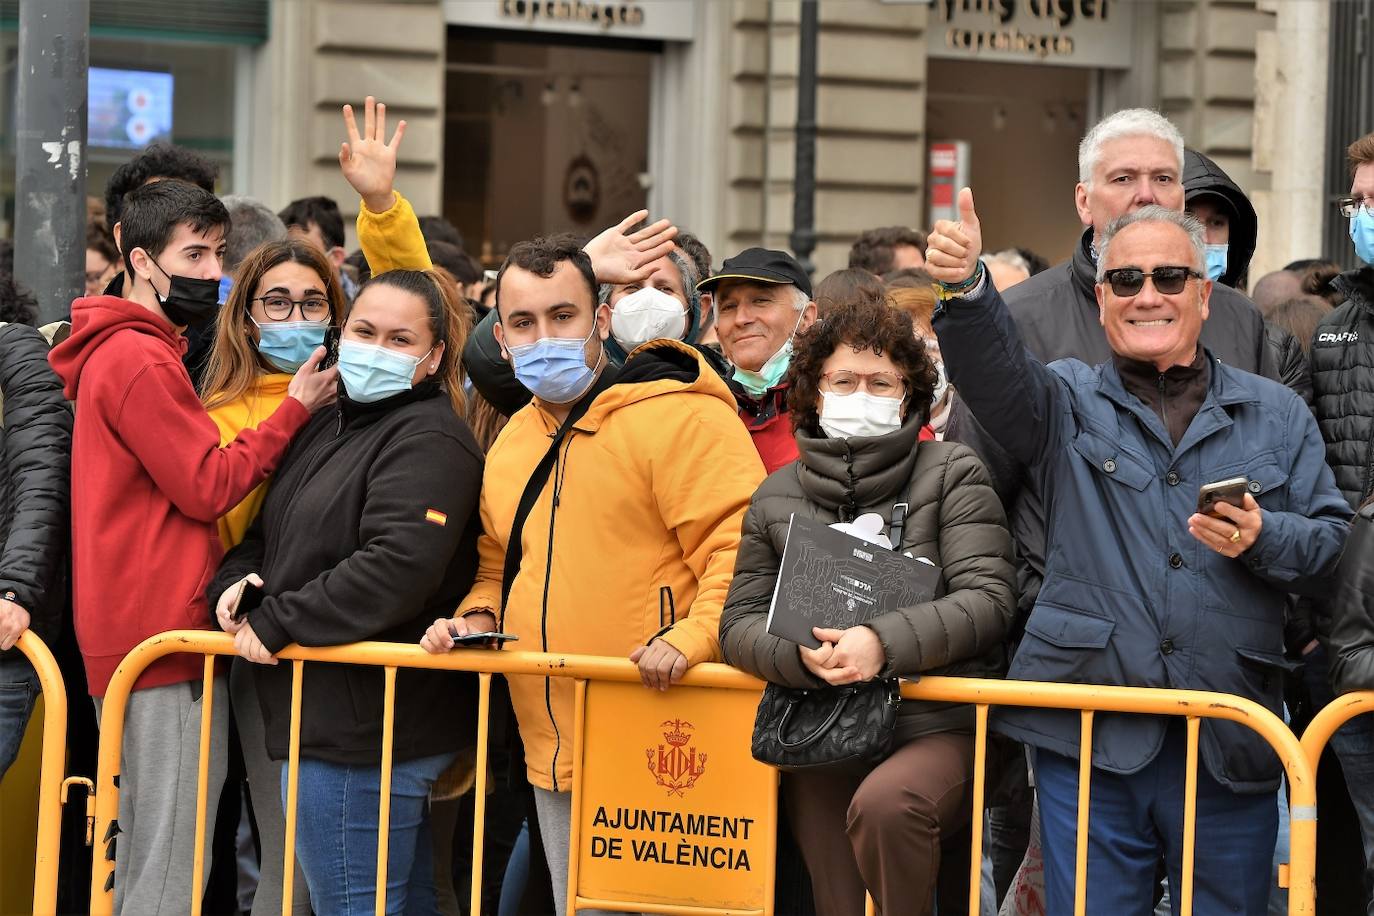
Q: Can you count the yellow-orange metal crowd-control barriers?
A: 3